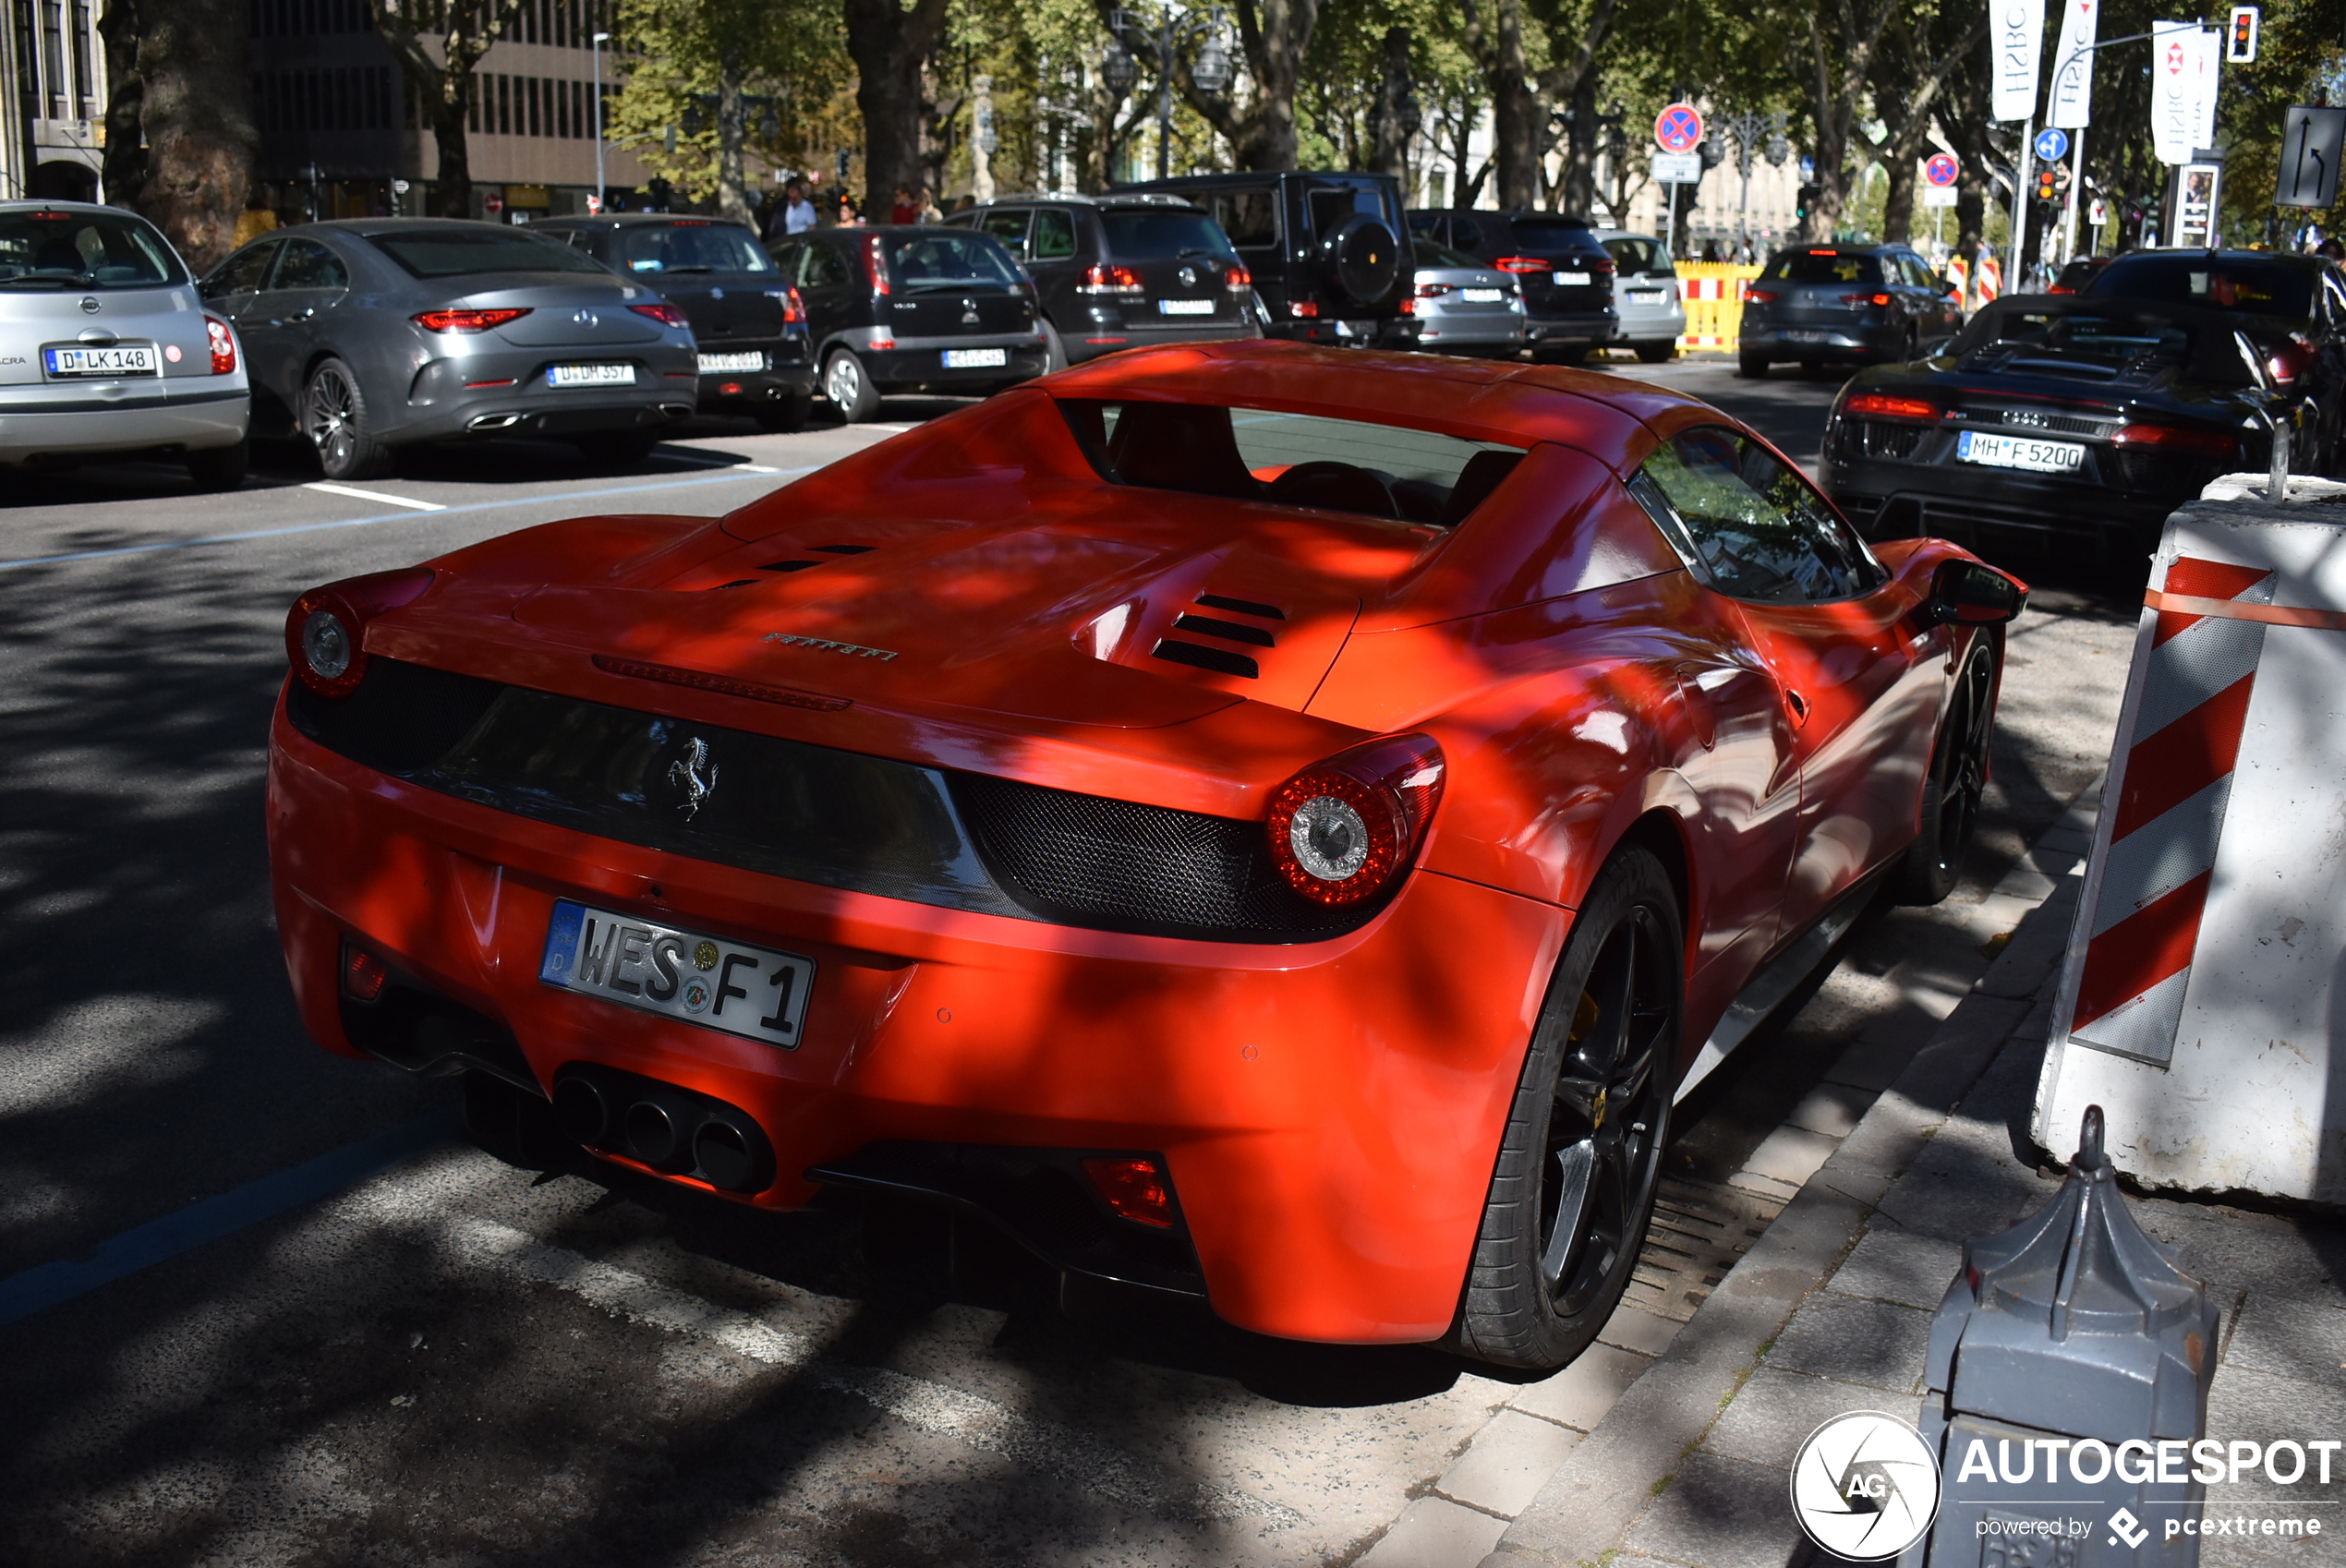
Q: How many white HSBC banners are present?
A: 4